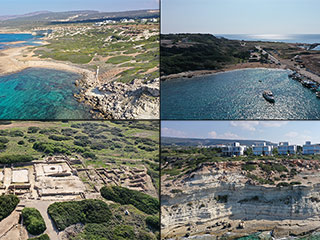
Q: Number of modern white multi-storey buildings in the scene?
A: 4